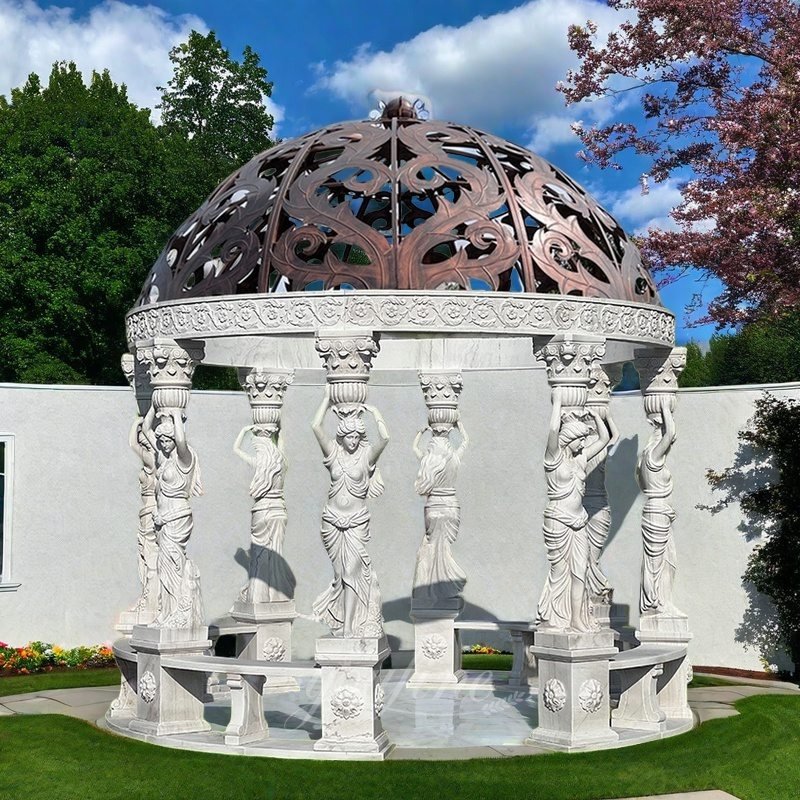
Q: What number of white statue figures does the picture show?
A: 8